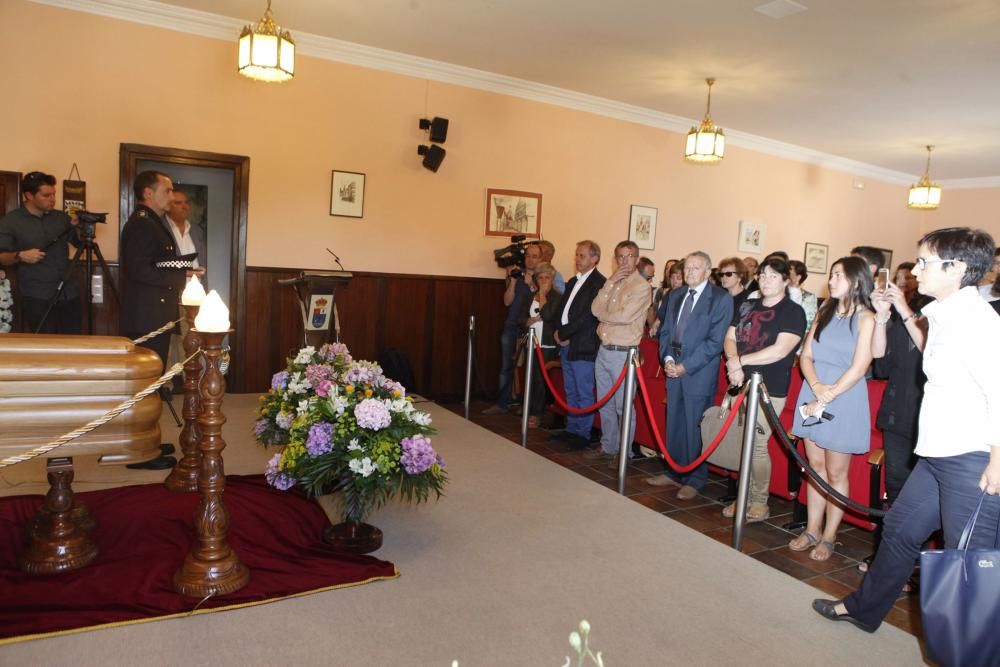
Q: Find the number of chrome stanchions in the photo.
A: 4